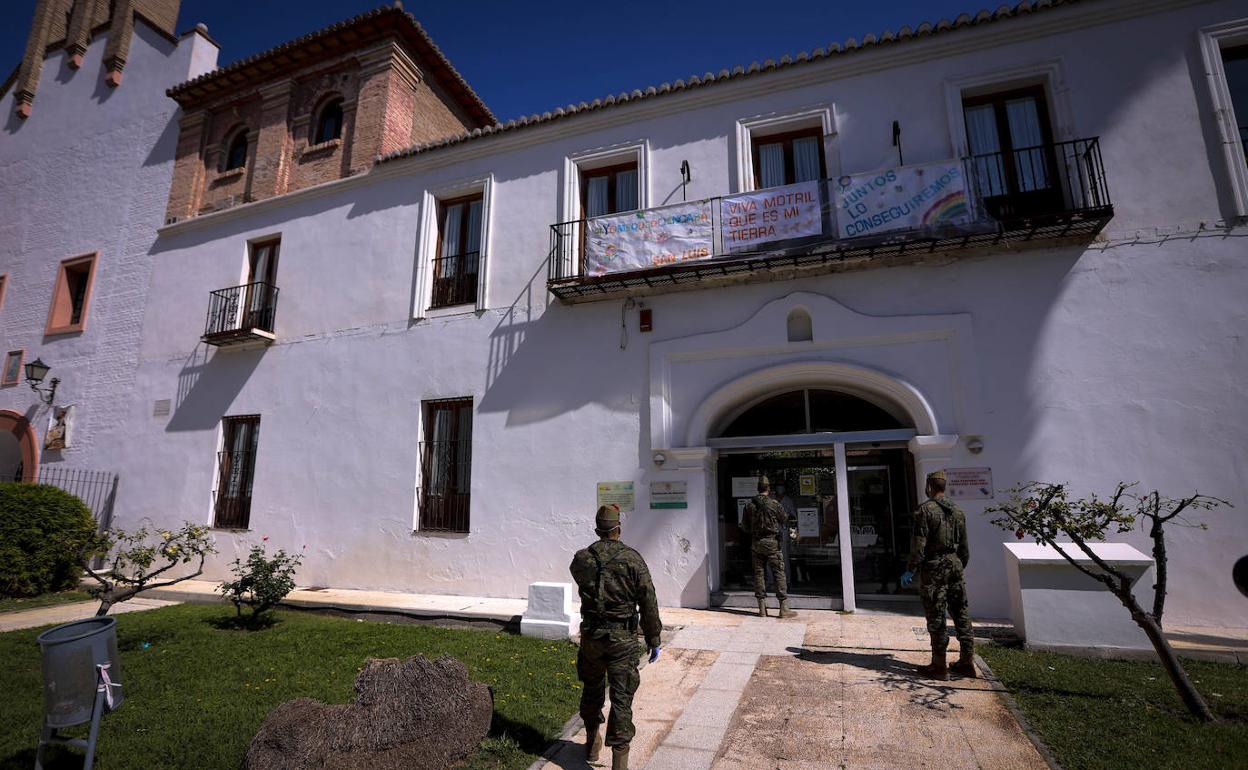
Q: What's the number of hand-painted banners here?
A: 3